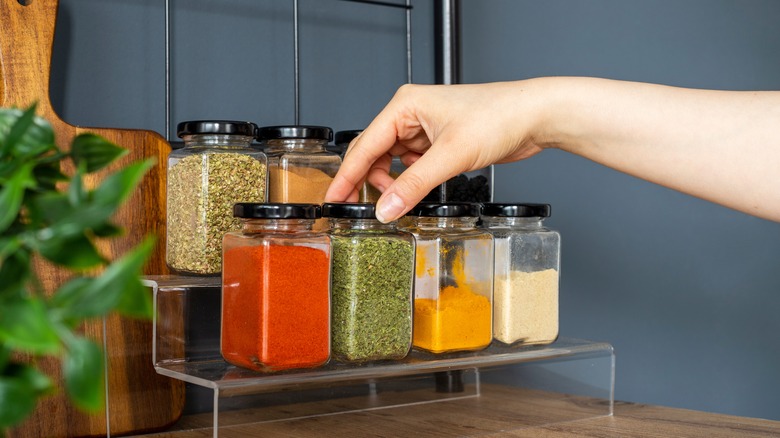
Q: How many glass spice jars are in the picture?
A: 8